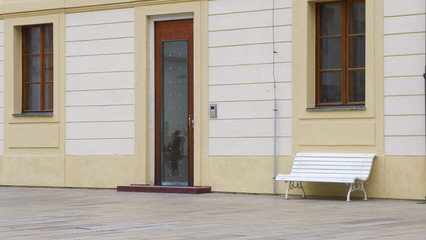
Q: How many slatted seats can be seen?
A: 1